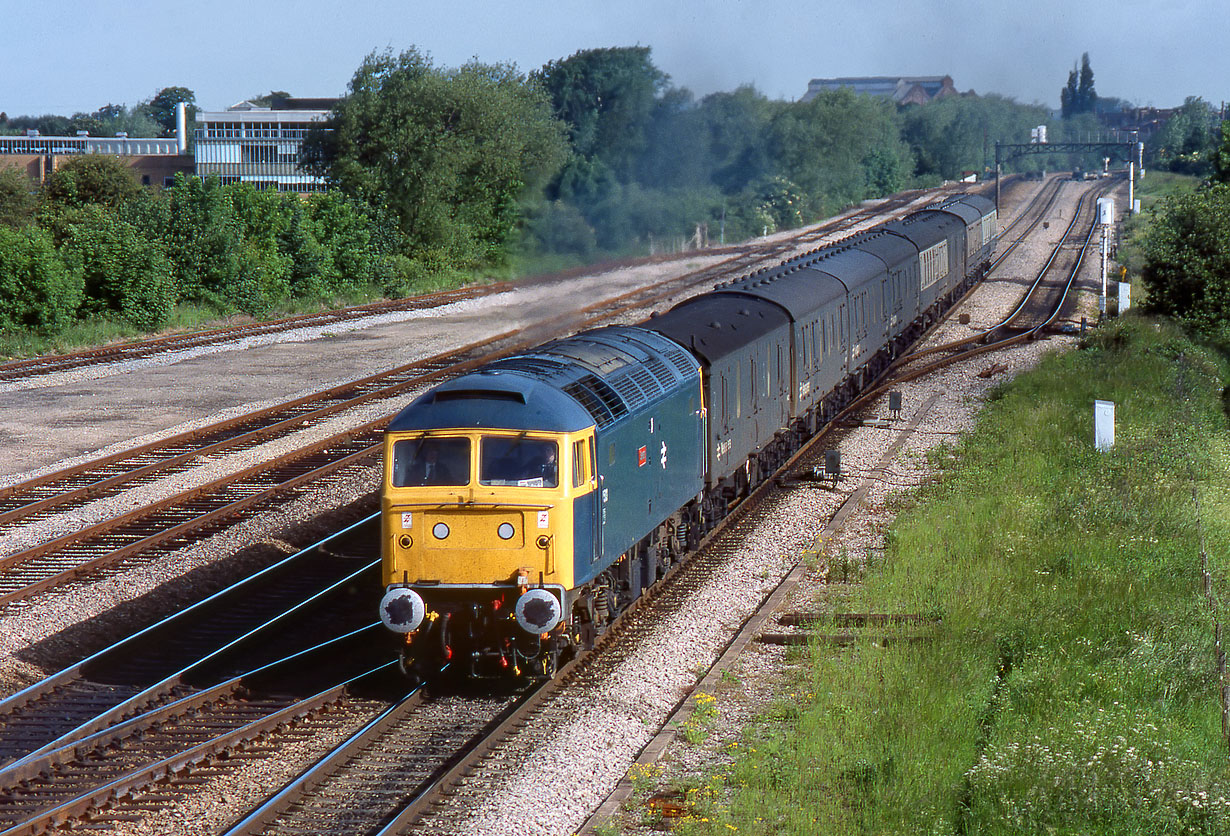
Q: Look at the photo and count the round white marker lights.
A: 2